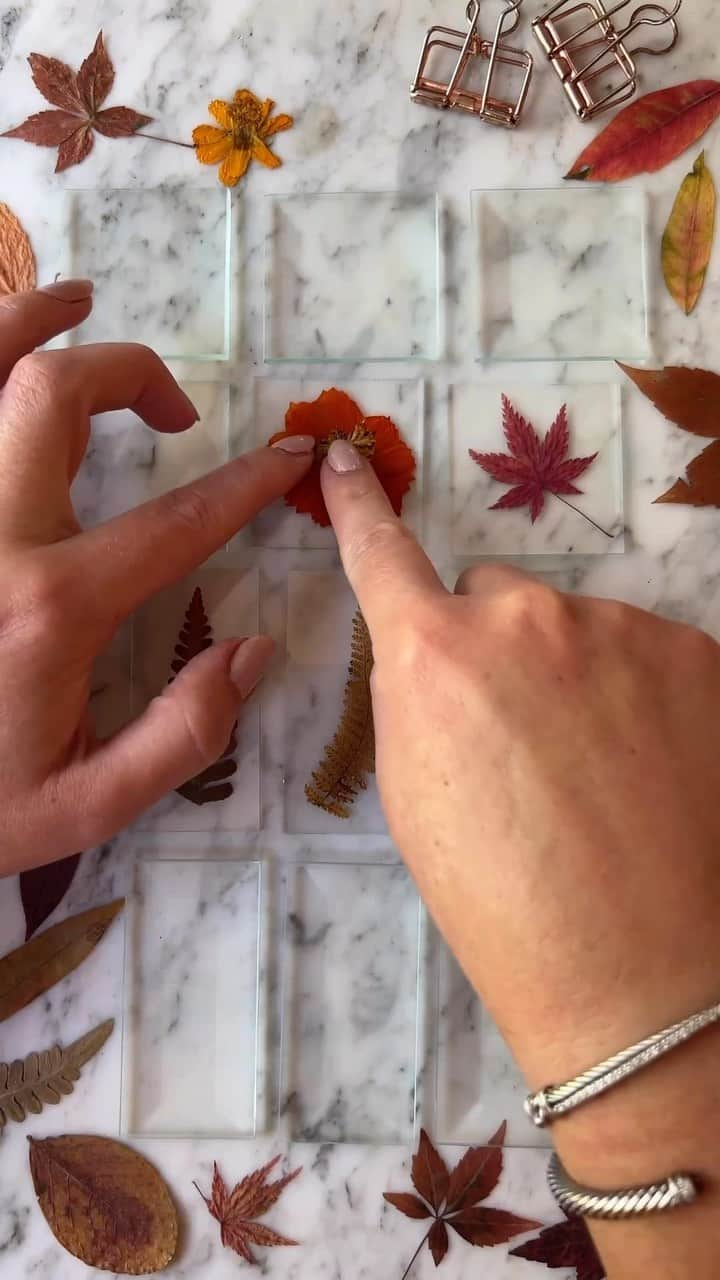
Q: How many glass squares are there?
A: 6